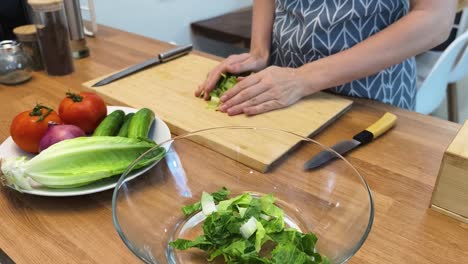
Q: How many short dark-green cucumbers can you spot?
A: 3